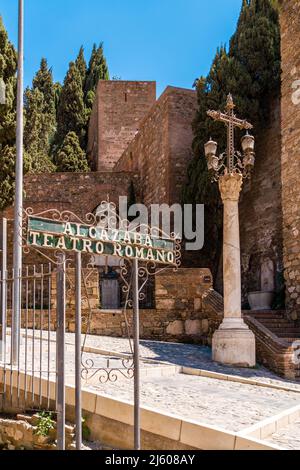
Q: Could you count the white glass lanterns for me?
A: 4